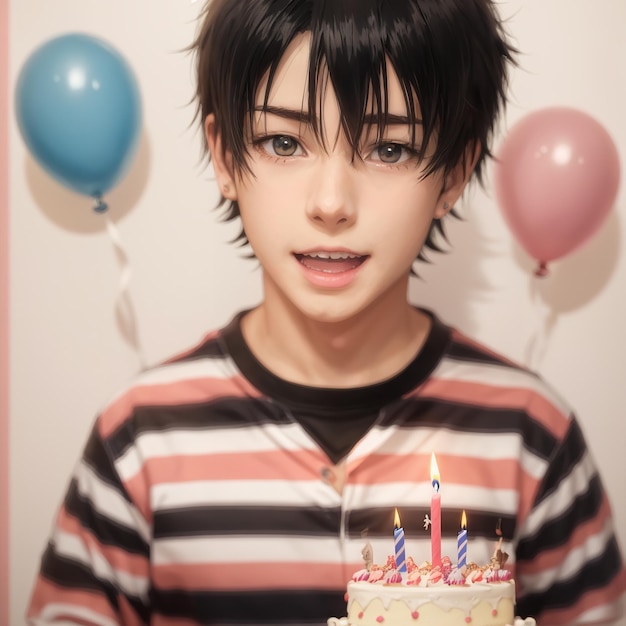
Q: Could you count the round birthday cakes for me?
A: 1